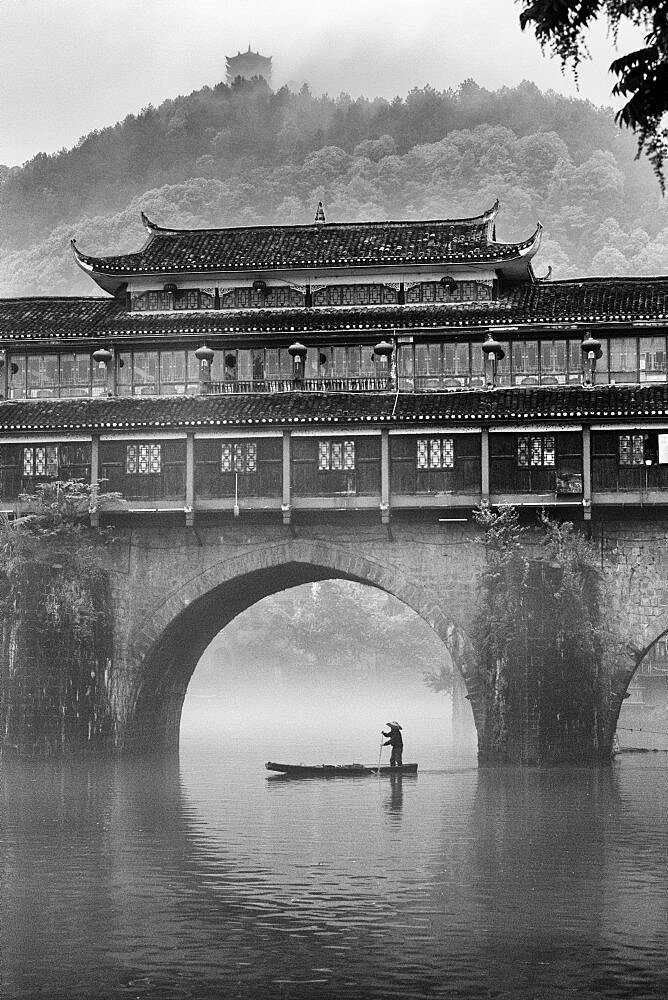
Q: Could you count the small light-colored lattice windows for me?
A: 7